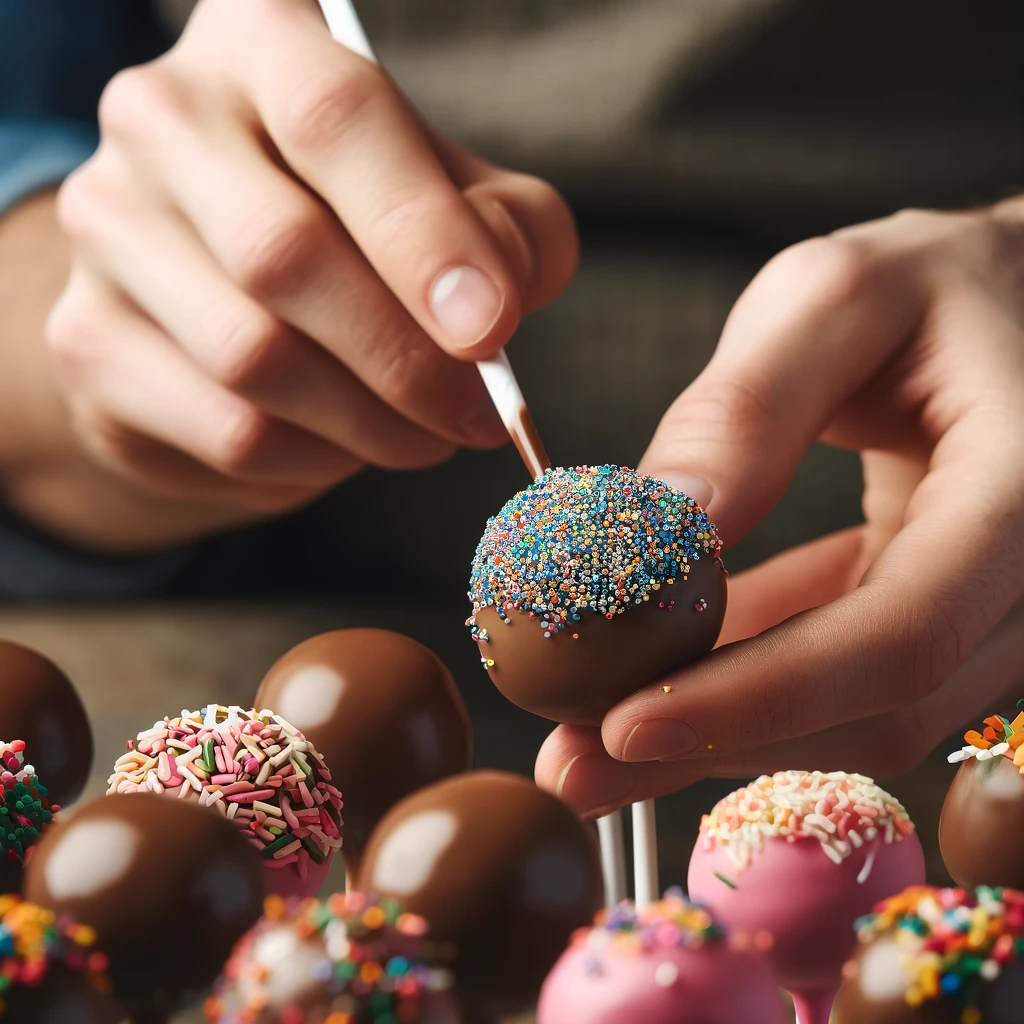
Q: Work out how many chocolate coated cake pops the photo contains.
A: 10